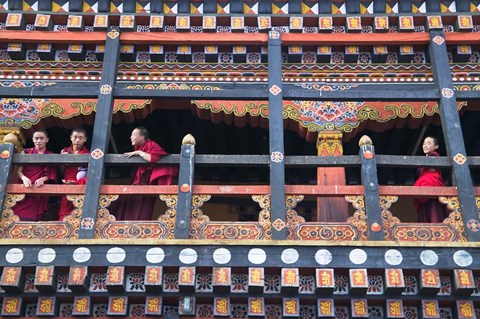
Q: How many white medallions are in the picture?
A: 14